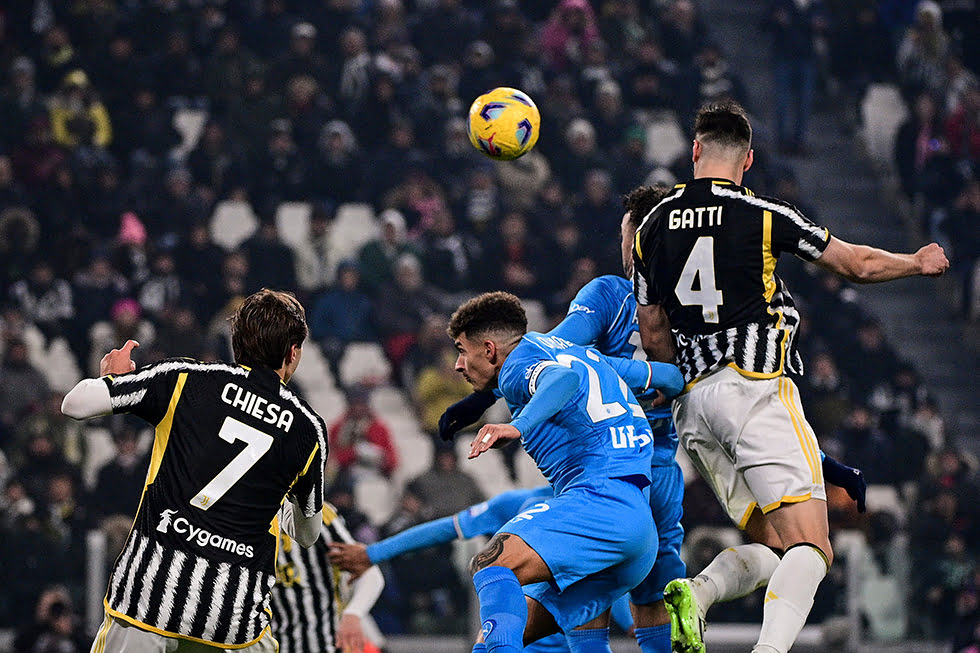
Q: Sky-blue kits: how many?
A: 3